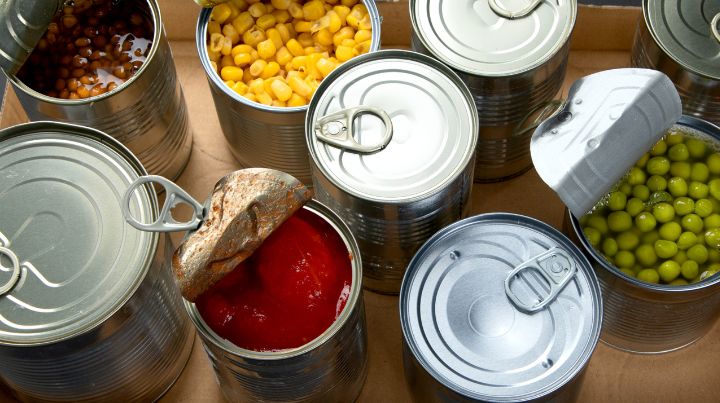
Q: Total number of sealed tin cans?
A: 5